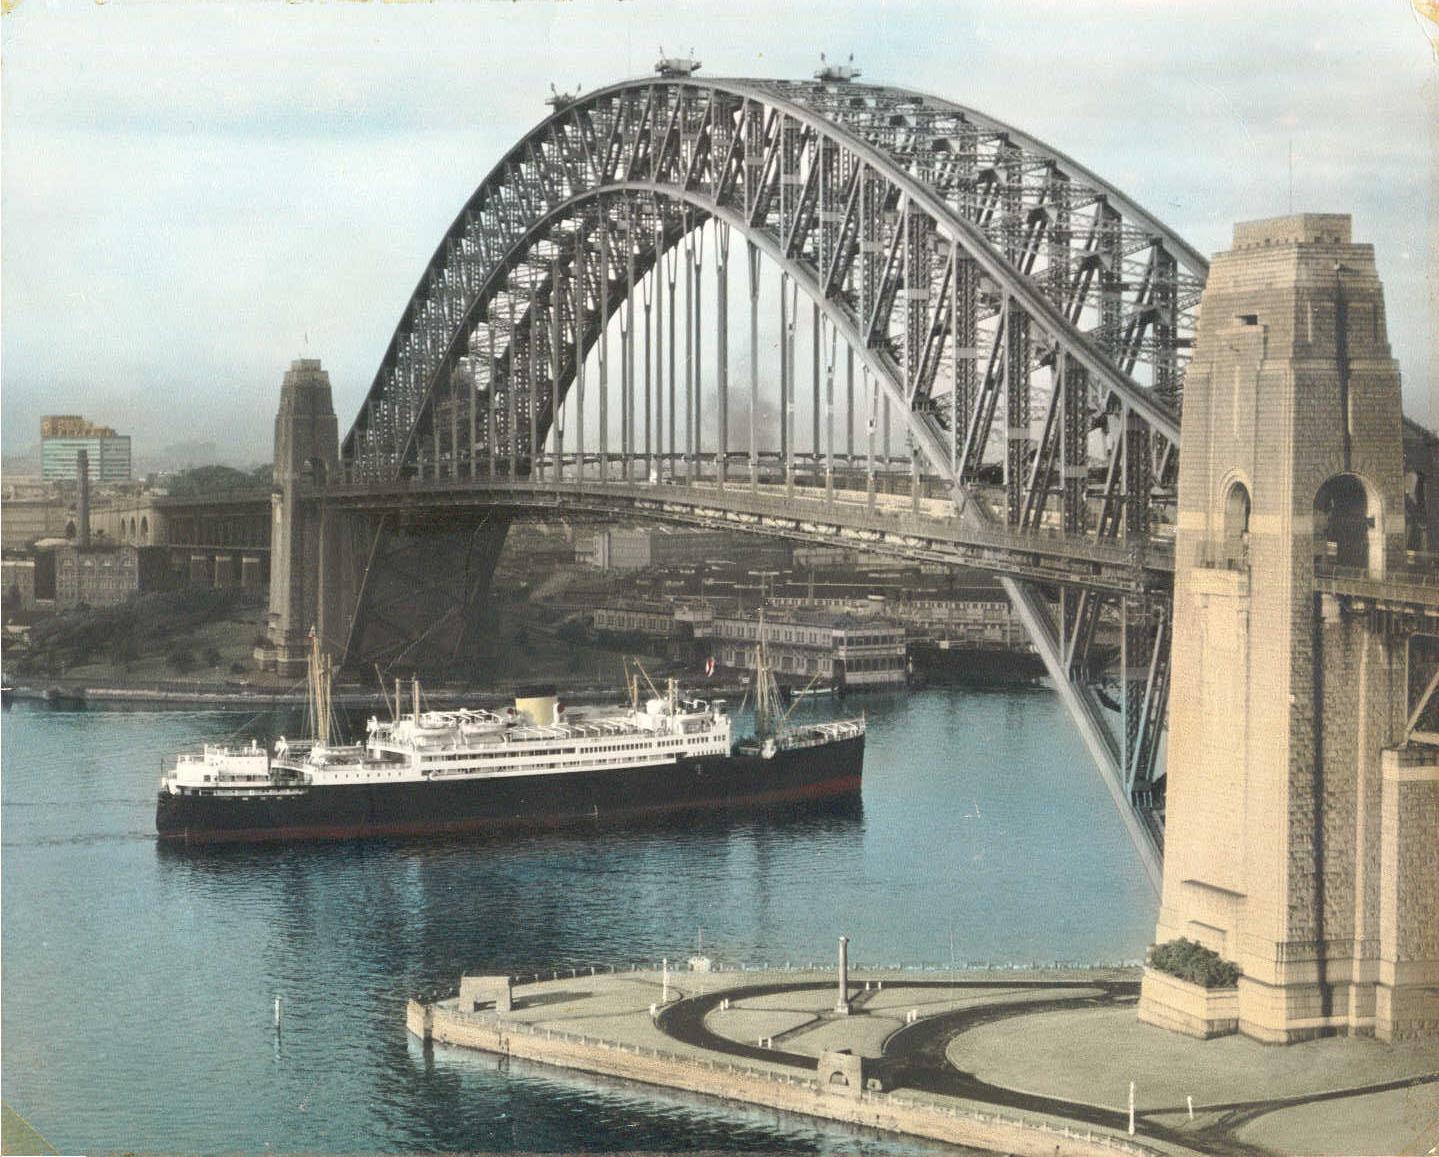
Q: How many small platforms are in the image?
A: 3